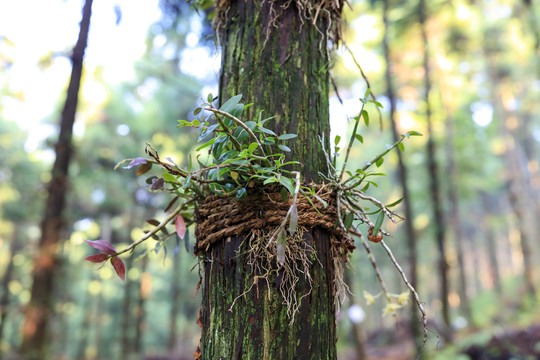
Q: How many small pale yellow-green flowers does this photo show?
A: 3